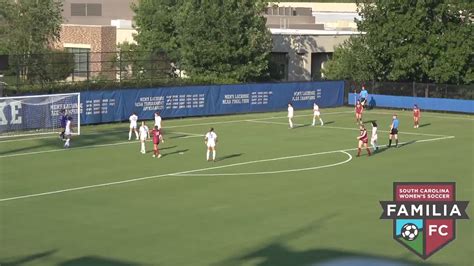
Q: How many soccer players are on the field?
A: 13